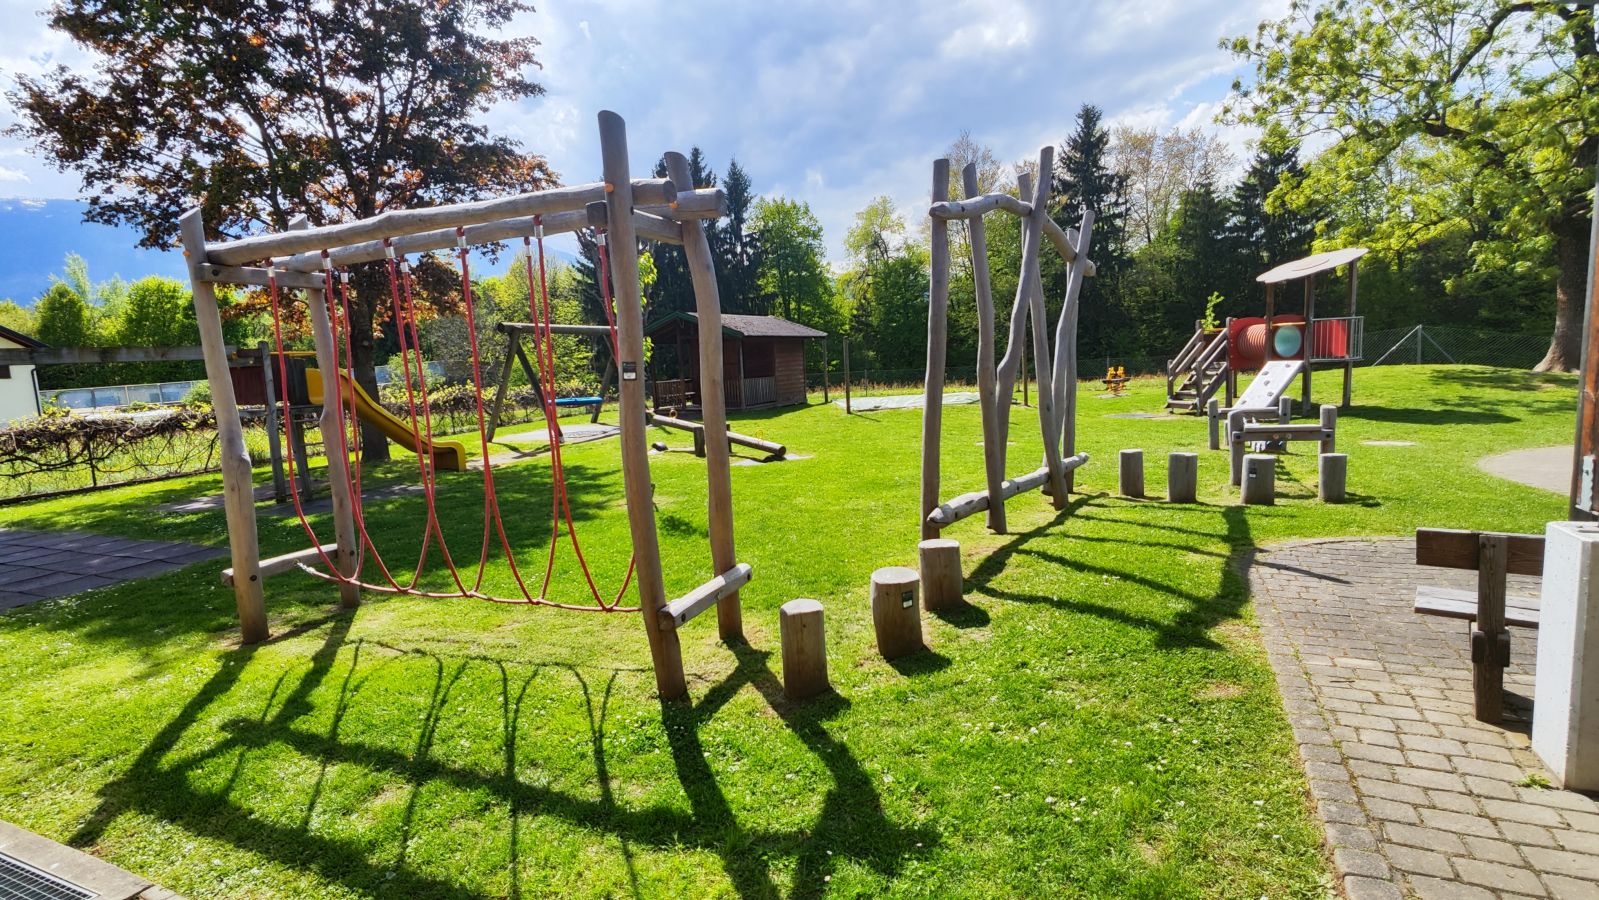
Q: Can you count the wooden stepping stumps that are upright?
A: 7